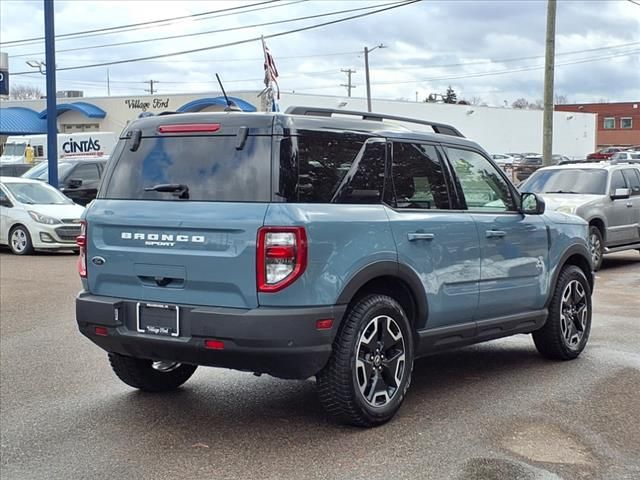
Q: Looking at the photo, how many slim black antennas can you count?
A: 1